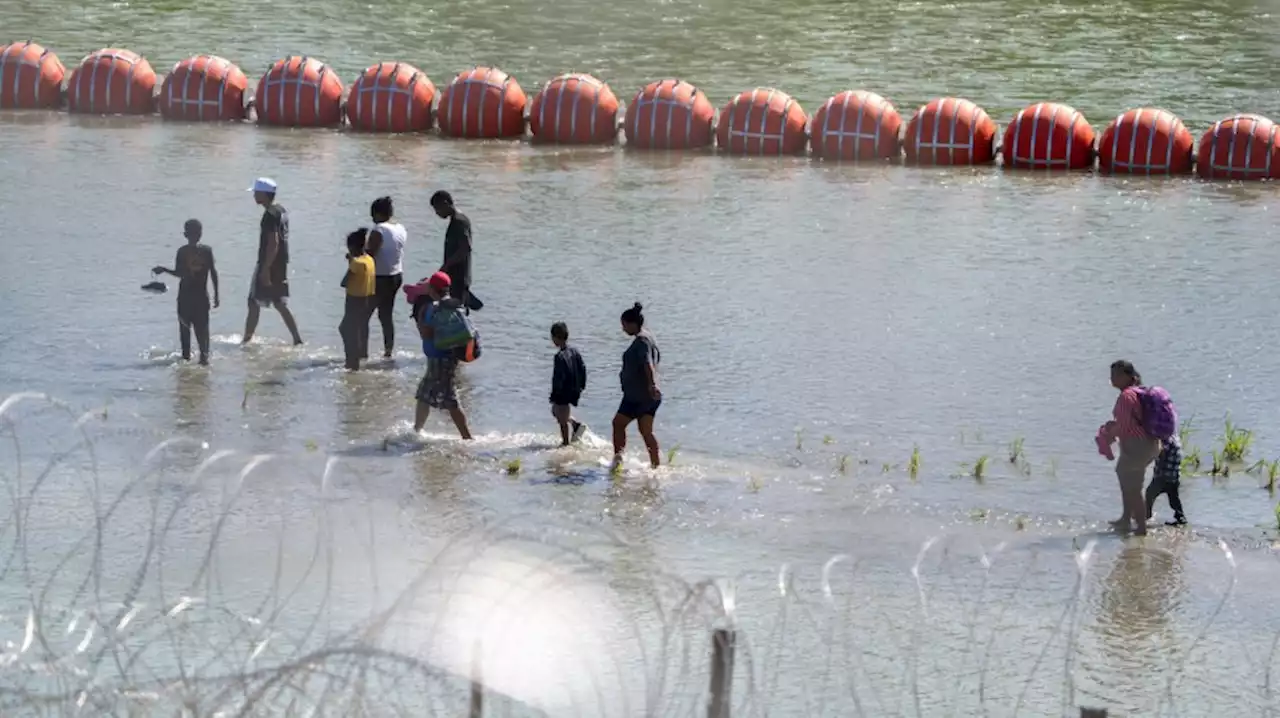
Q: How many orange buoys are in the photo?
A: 14